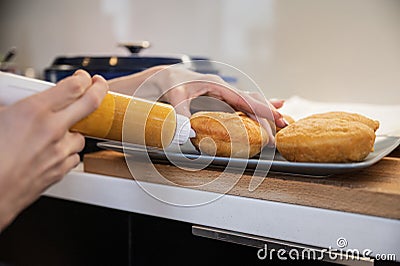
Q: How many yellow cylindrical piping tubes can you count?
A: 1